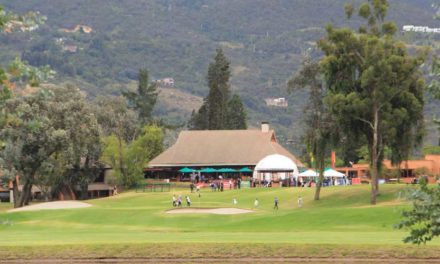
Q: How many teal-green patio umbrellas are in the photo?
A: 4